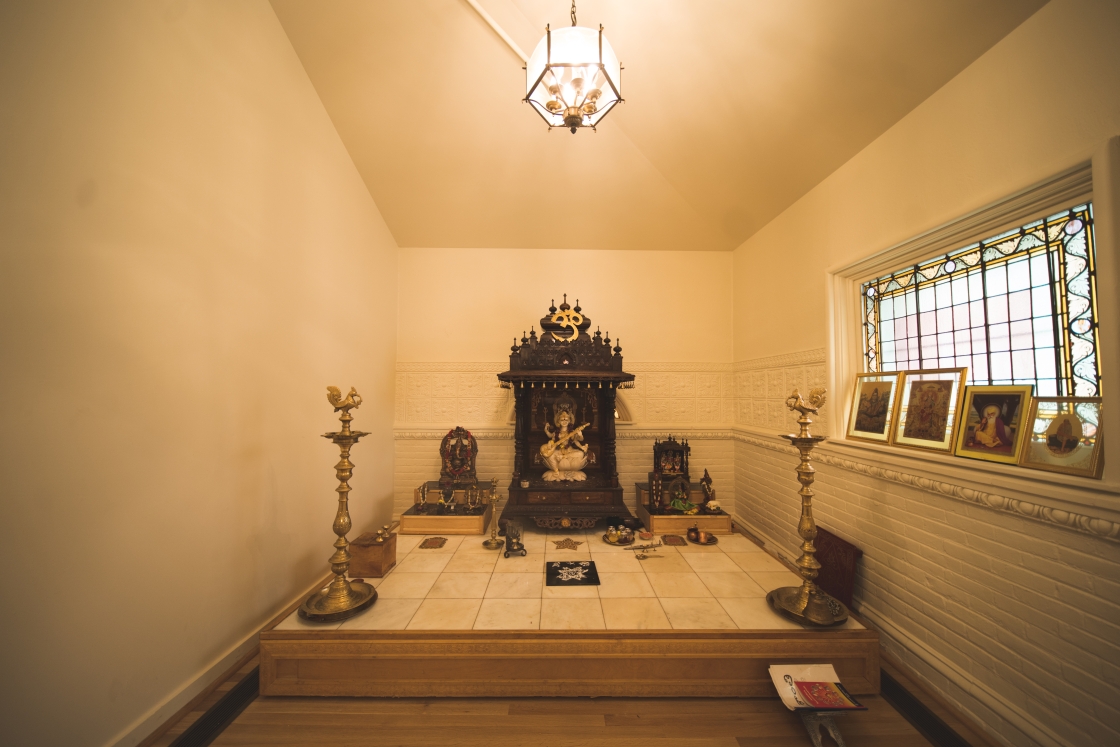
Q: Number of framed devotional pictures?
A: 4